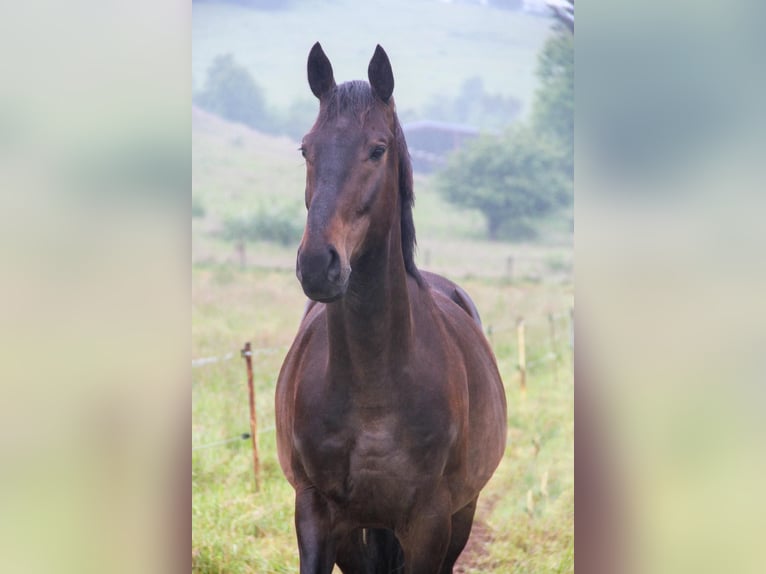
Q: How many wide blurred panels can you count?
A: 2